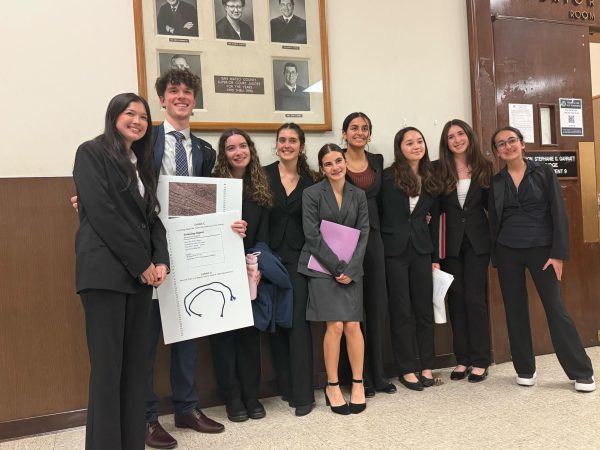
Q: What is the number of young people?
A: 9